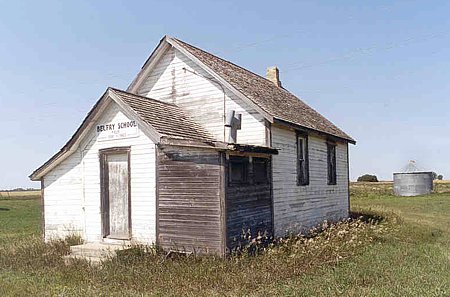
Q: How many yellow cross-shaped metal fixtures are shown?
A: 0